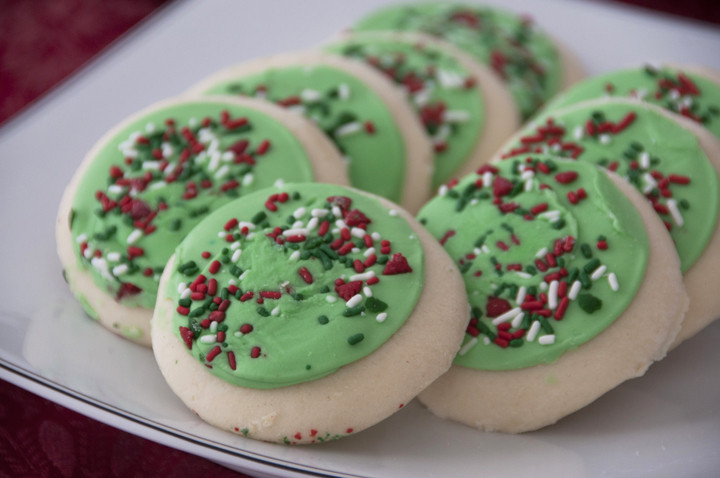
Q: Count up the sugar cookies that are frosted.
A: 8